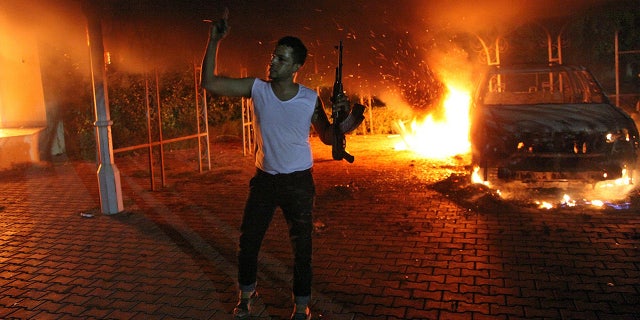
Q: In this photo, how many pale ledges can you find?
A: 1